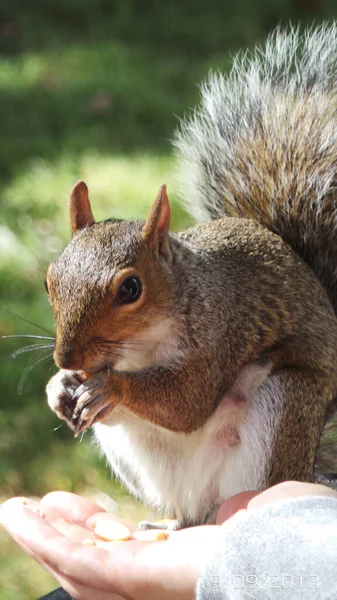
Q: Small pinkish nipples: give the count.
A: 2